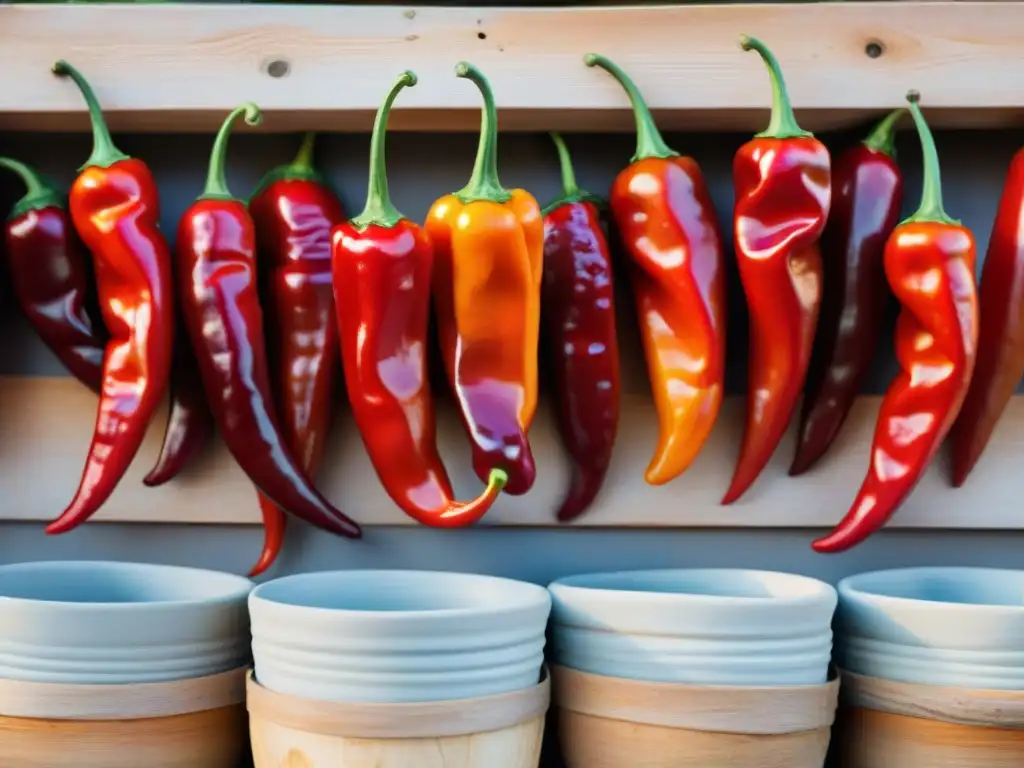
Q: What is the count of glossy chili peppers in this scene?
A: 13